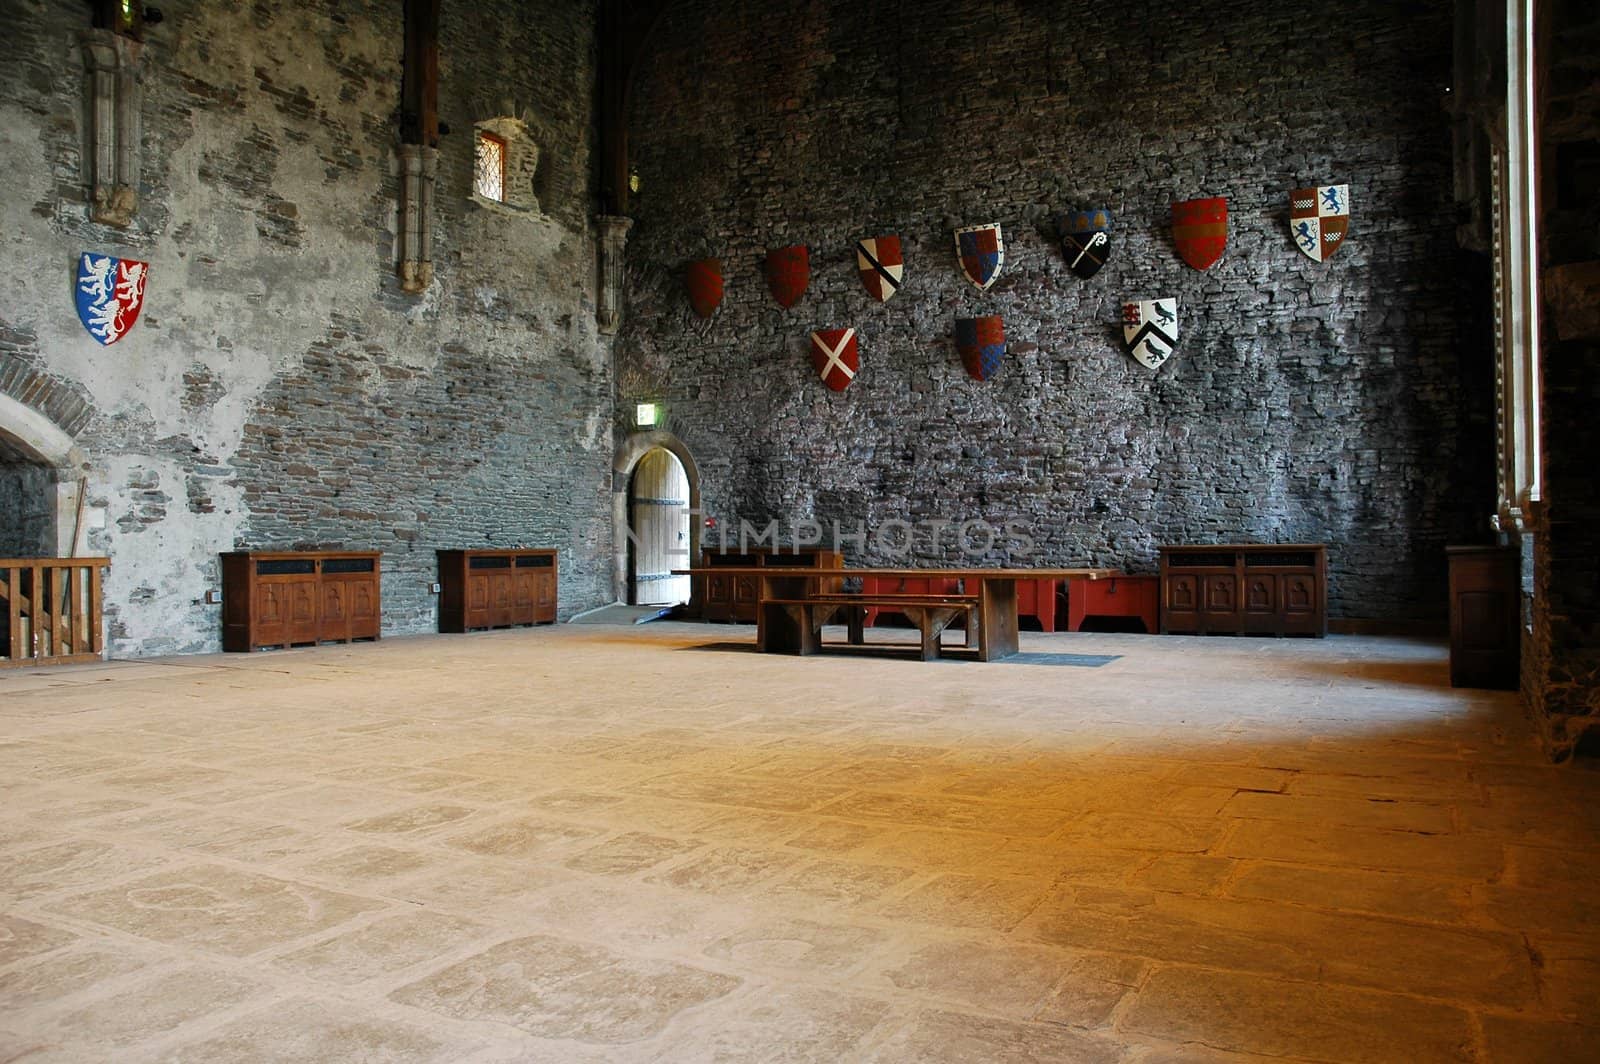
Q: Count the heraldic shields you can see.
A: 11